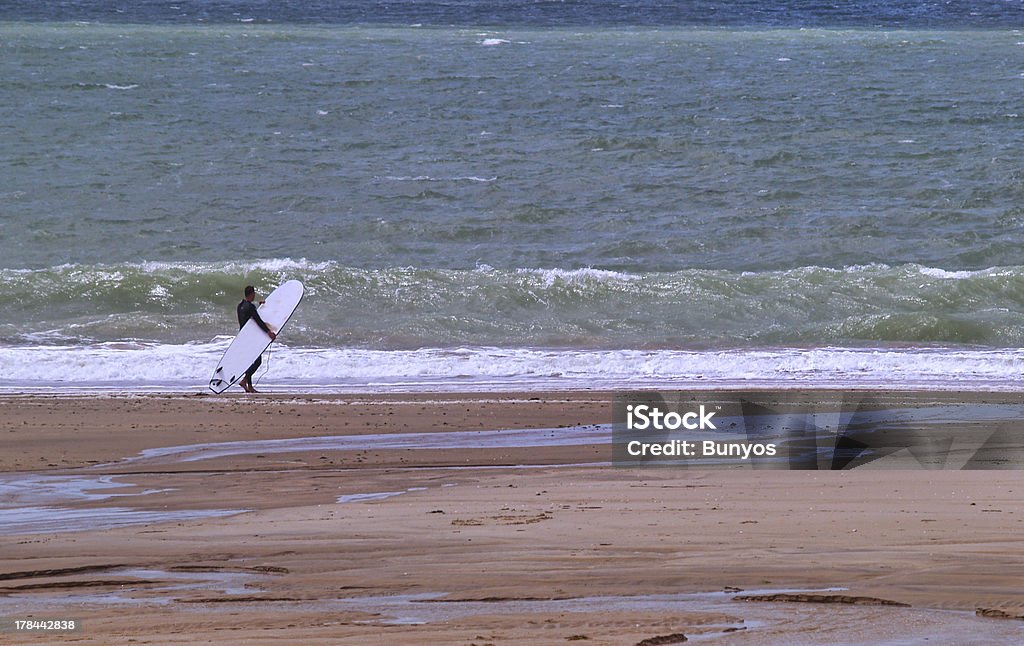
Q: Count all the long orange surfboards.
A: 0